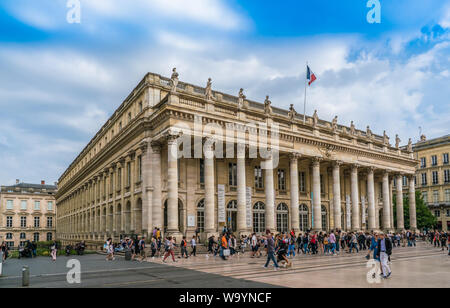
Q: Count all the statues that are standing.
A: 12